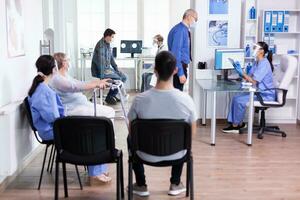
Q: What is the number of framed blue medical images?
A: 2